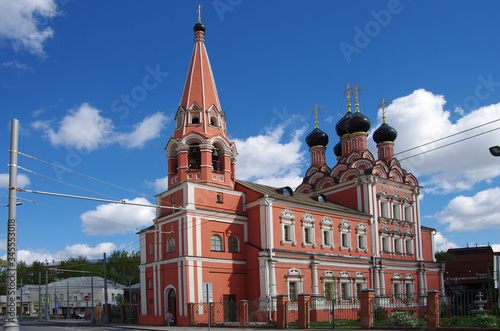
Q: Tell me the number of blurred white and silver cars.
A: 1